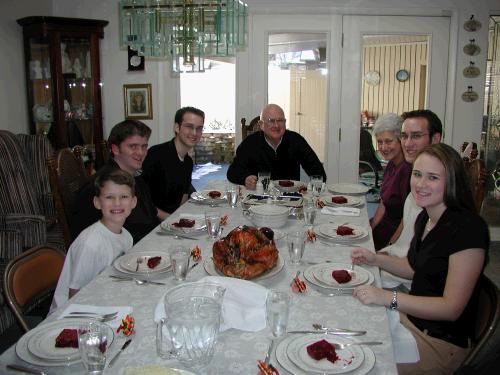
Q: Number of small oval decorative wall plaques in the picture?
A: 4